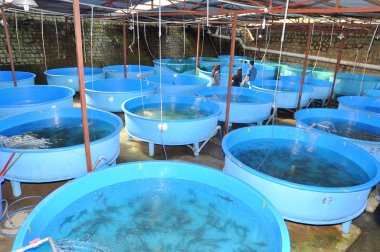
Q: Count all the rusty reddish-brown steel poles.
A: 7